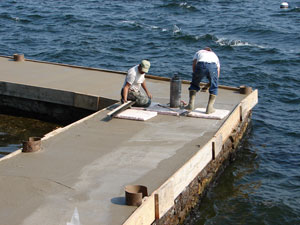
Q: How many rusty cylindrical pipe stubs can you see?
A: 4